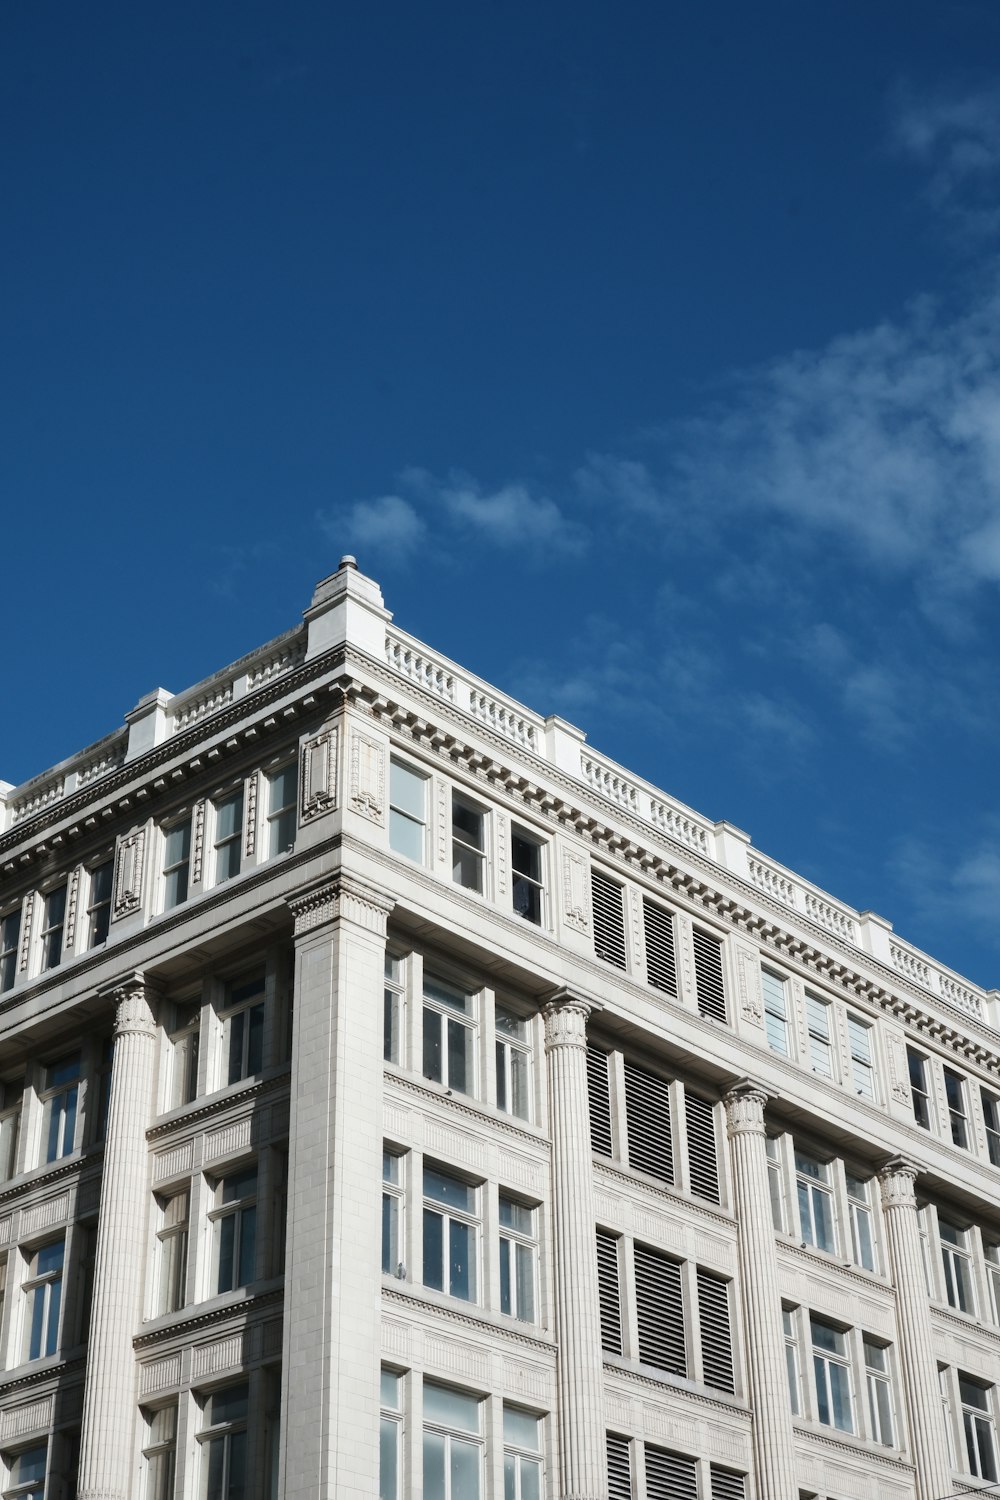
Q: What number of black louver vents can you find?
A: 12